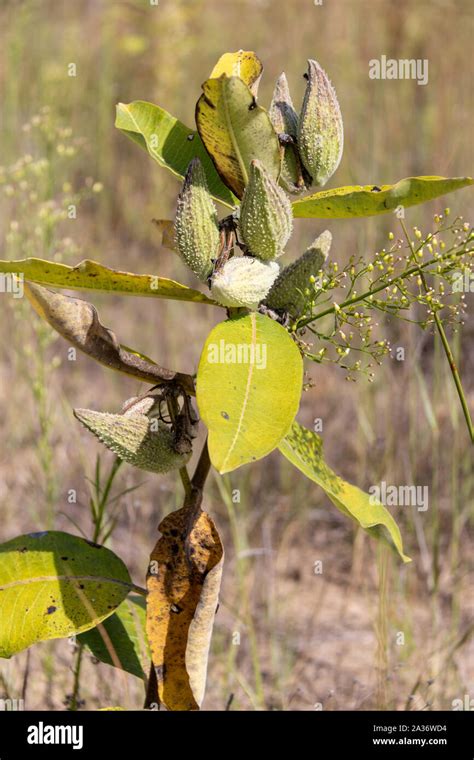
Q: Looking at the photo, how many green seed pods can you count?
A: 7